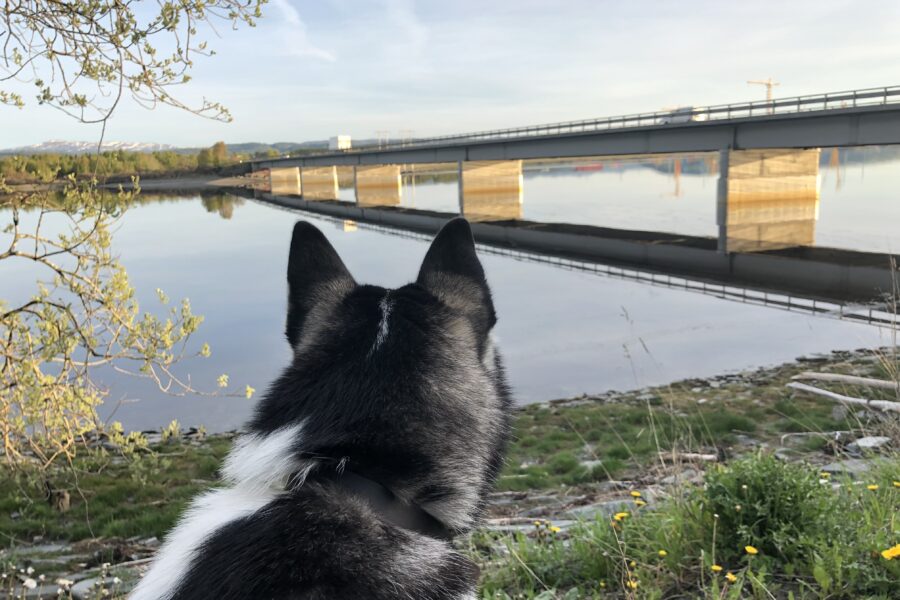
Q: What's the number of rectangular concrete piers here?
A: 5